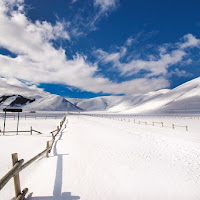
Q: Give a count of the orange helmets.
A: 0